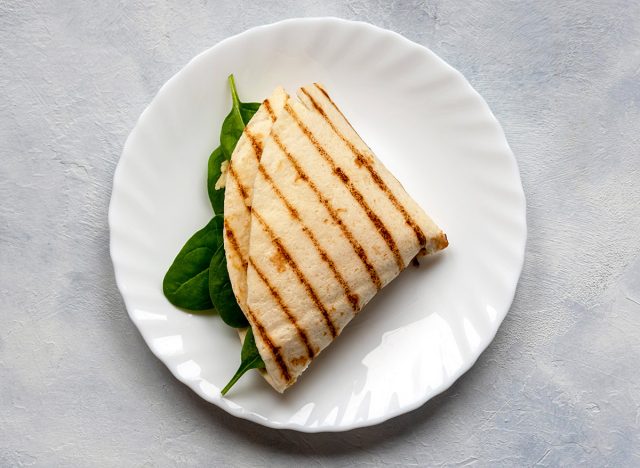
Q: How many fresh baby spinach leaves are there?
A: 5